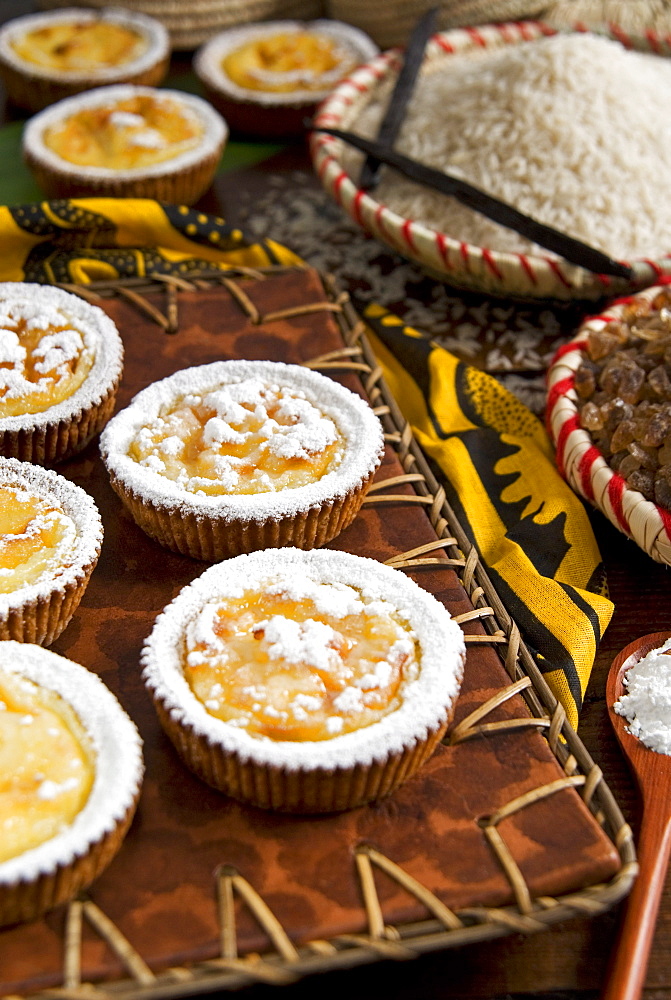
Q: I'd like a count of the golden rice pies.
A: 8